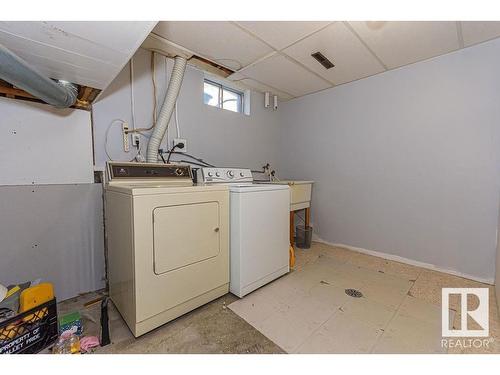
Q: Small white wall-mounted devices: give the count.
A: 2